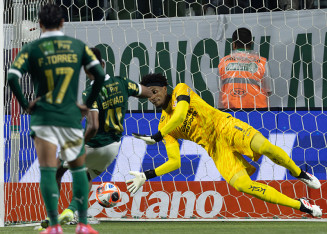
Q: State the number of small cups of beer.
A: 0